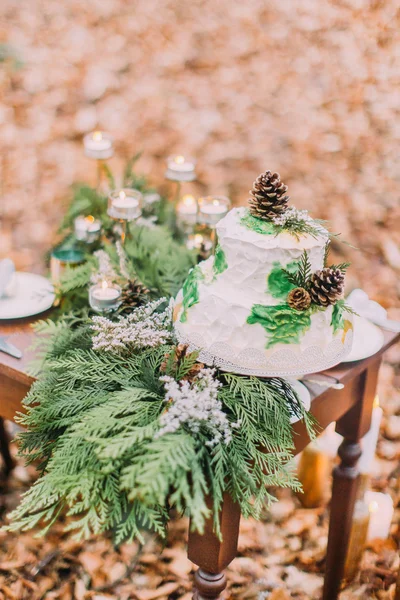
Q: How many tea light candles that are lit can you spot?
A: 8